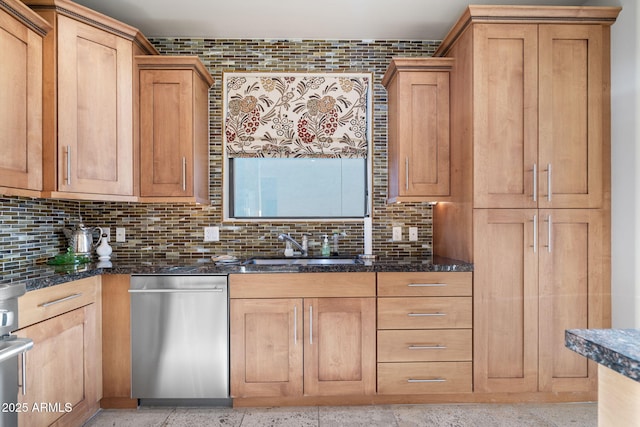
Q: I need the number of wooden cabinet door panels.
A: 11